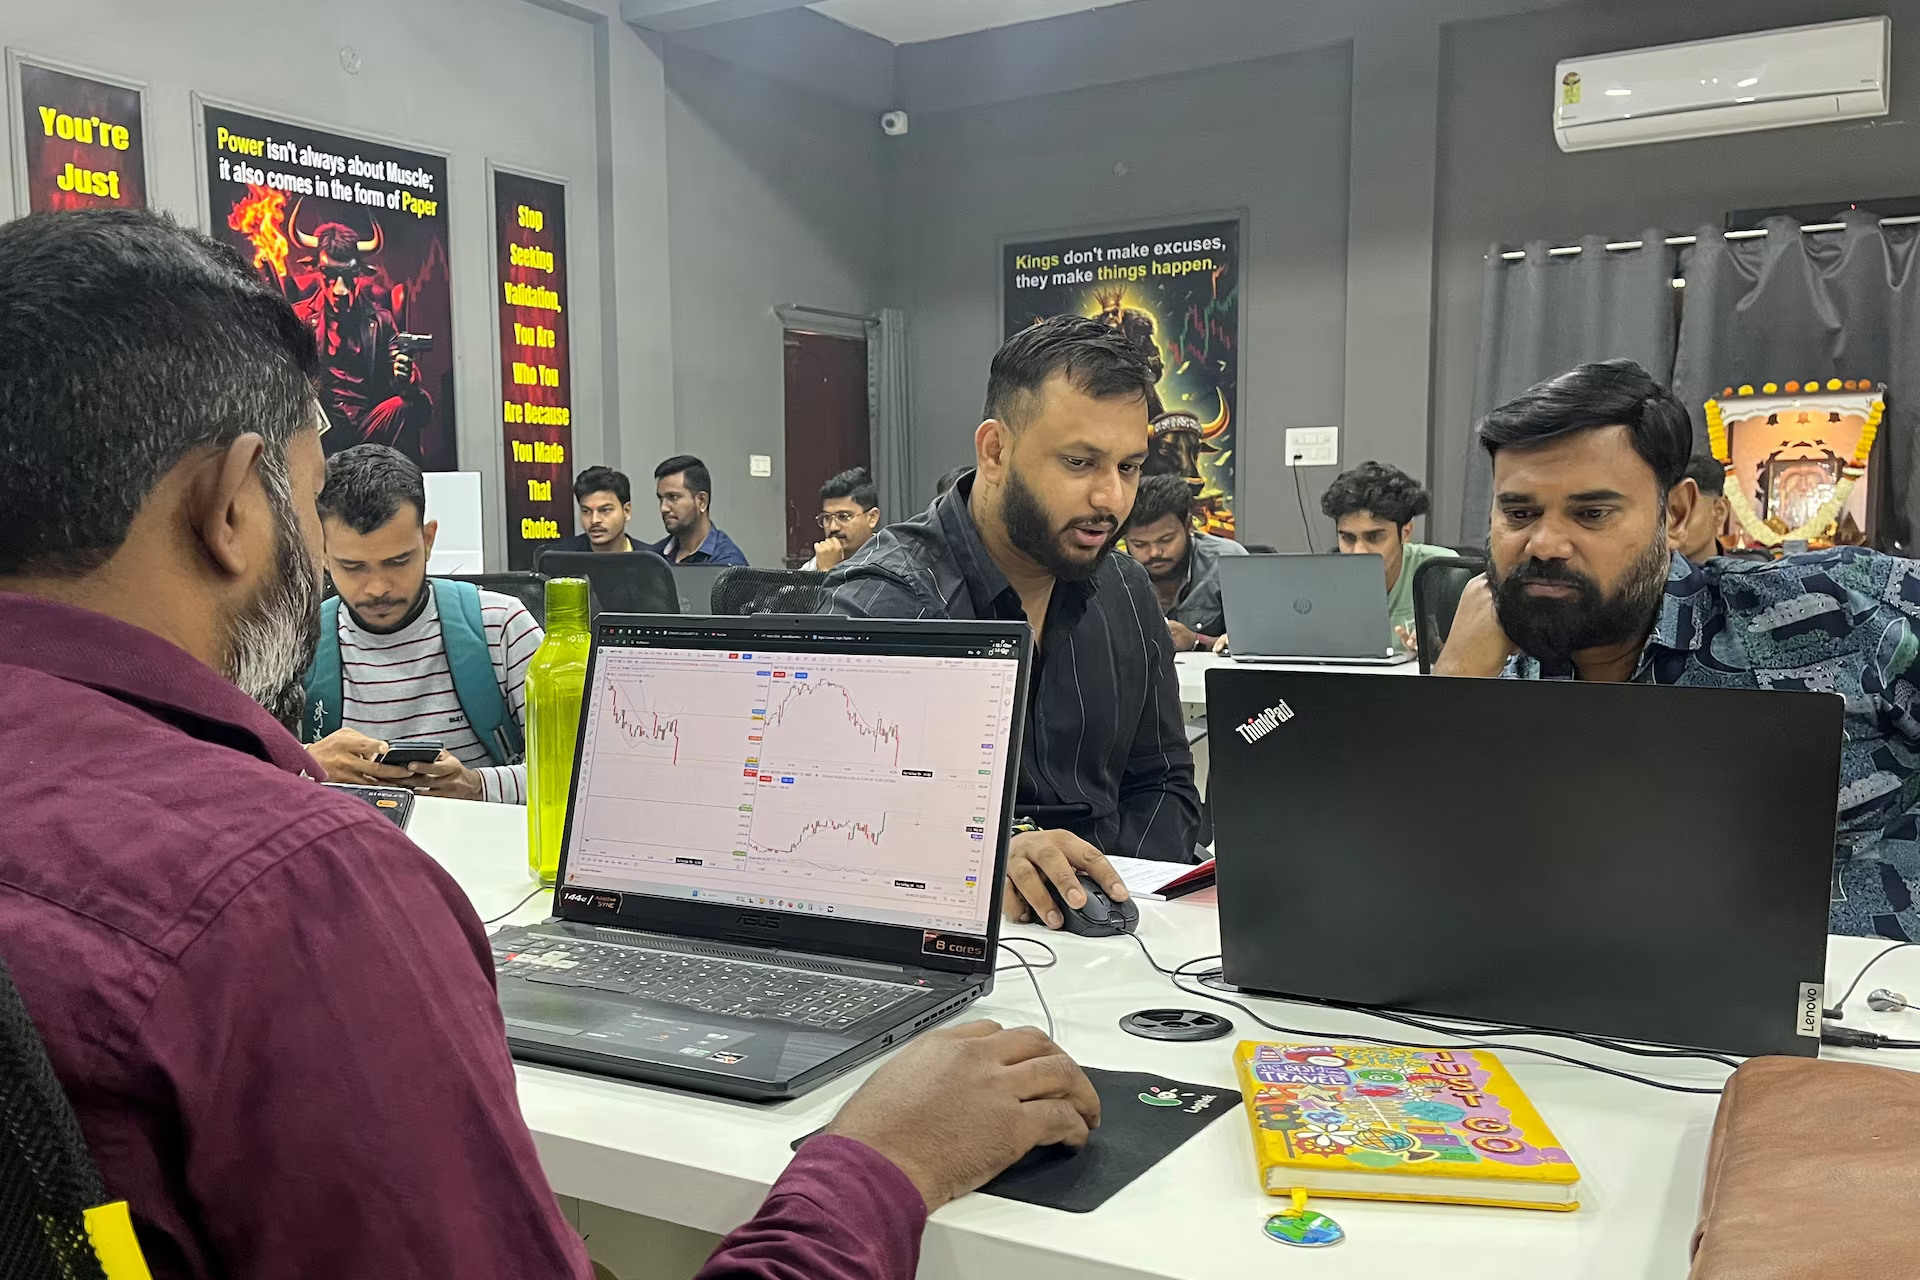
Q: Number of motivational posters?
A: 4